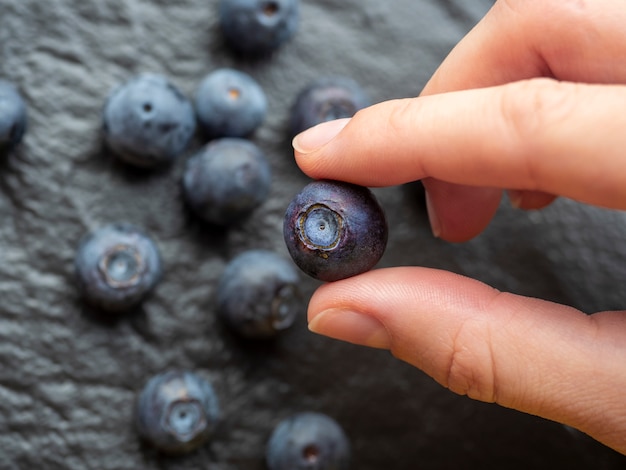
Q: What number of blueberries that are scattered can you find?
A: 10